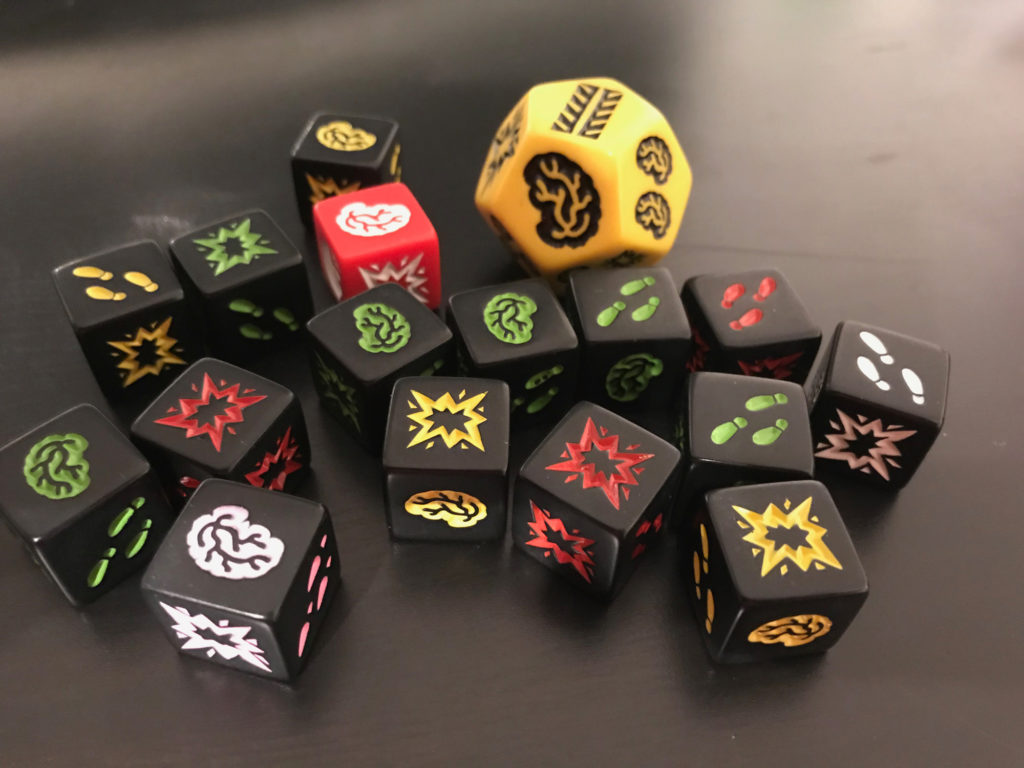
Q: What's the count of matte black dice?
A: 15